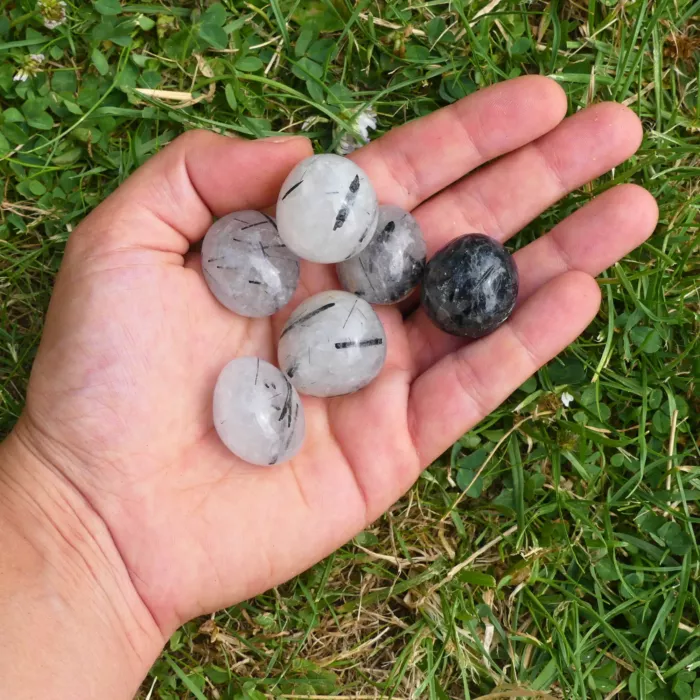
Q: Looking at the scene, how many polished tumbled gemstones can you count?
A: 6